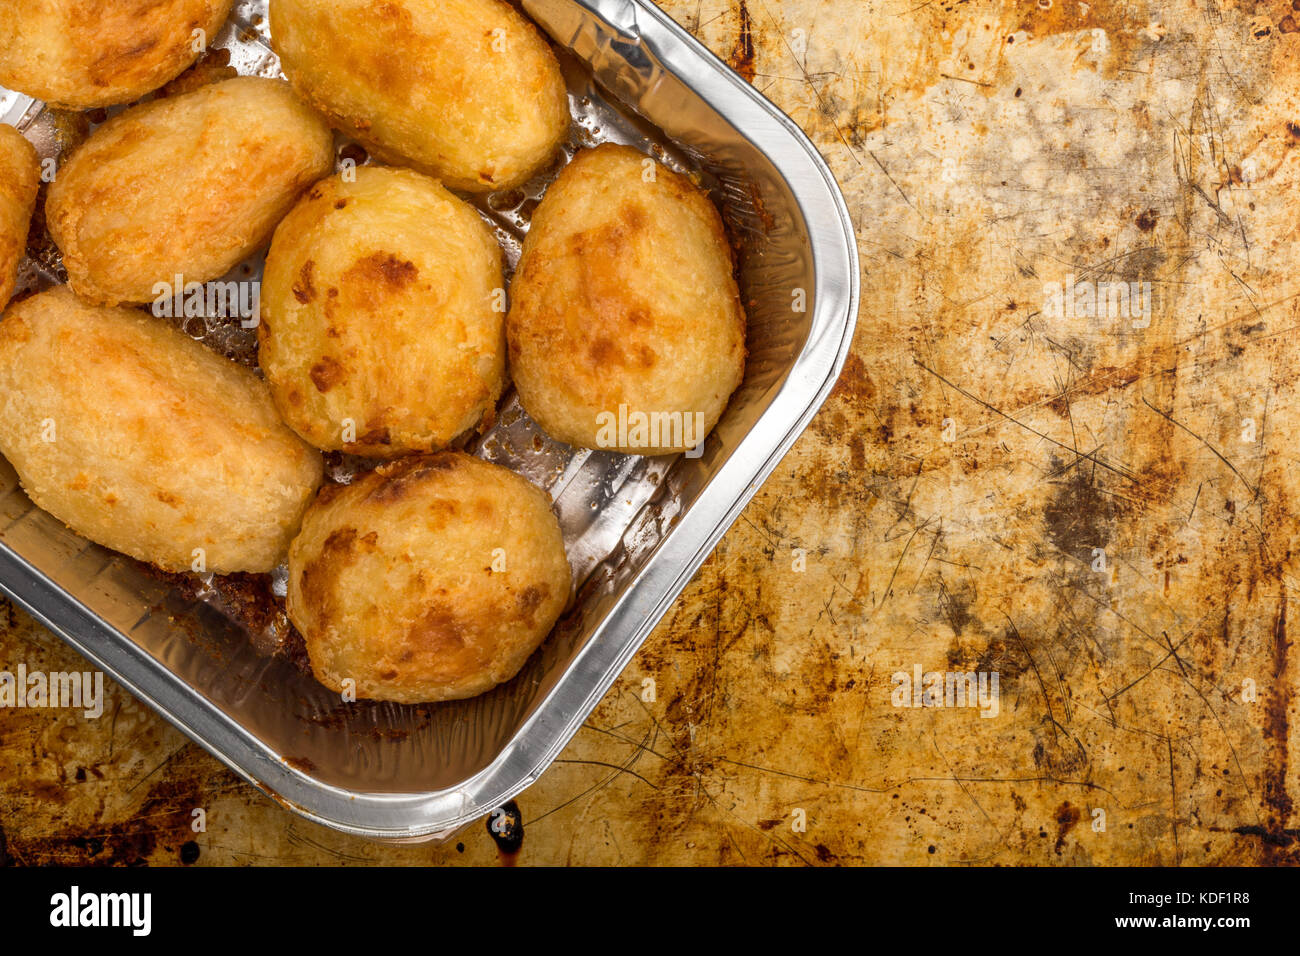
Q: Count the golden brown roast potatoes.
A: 8